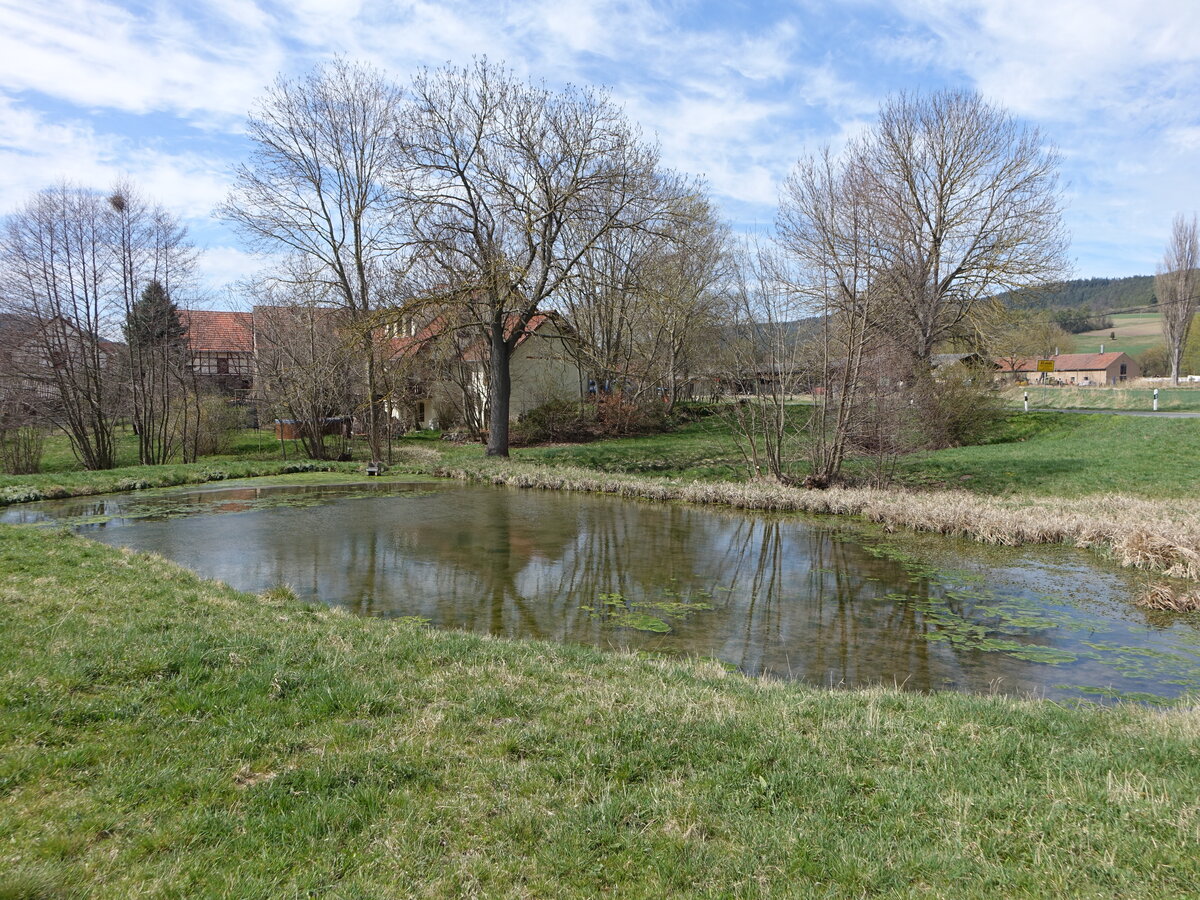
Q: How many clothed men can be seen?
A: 0